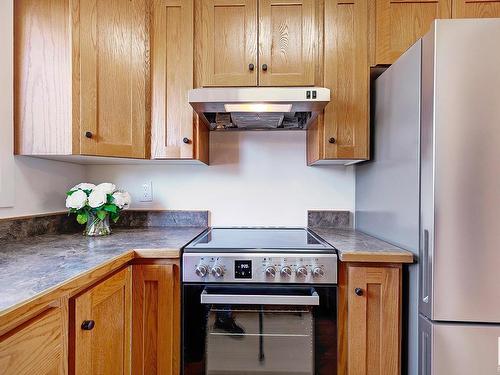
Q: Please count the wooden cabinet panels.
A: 11